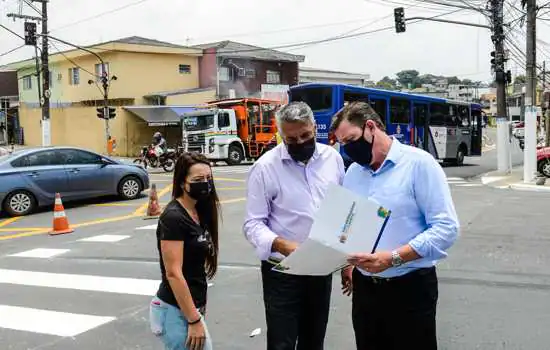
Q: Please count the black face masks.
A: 3